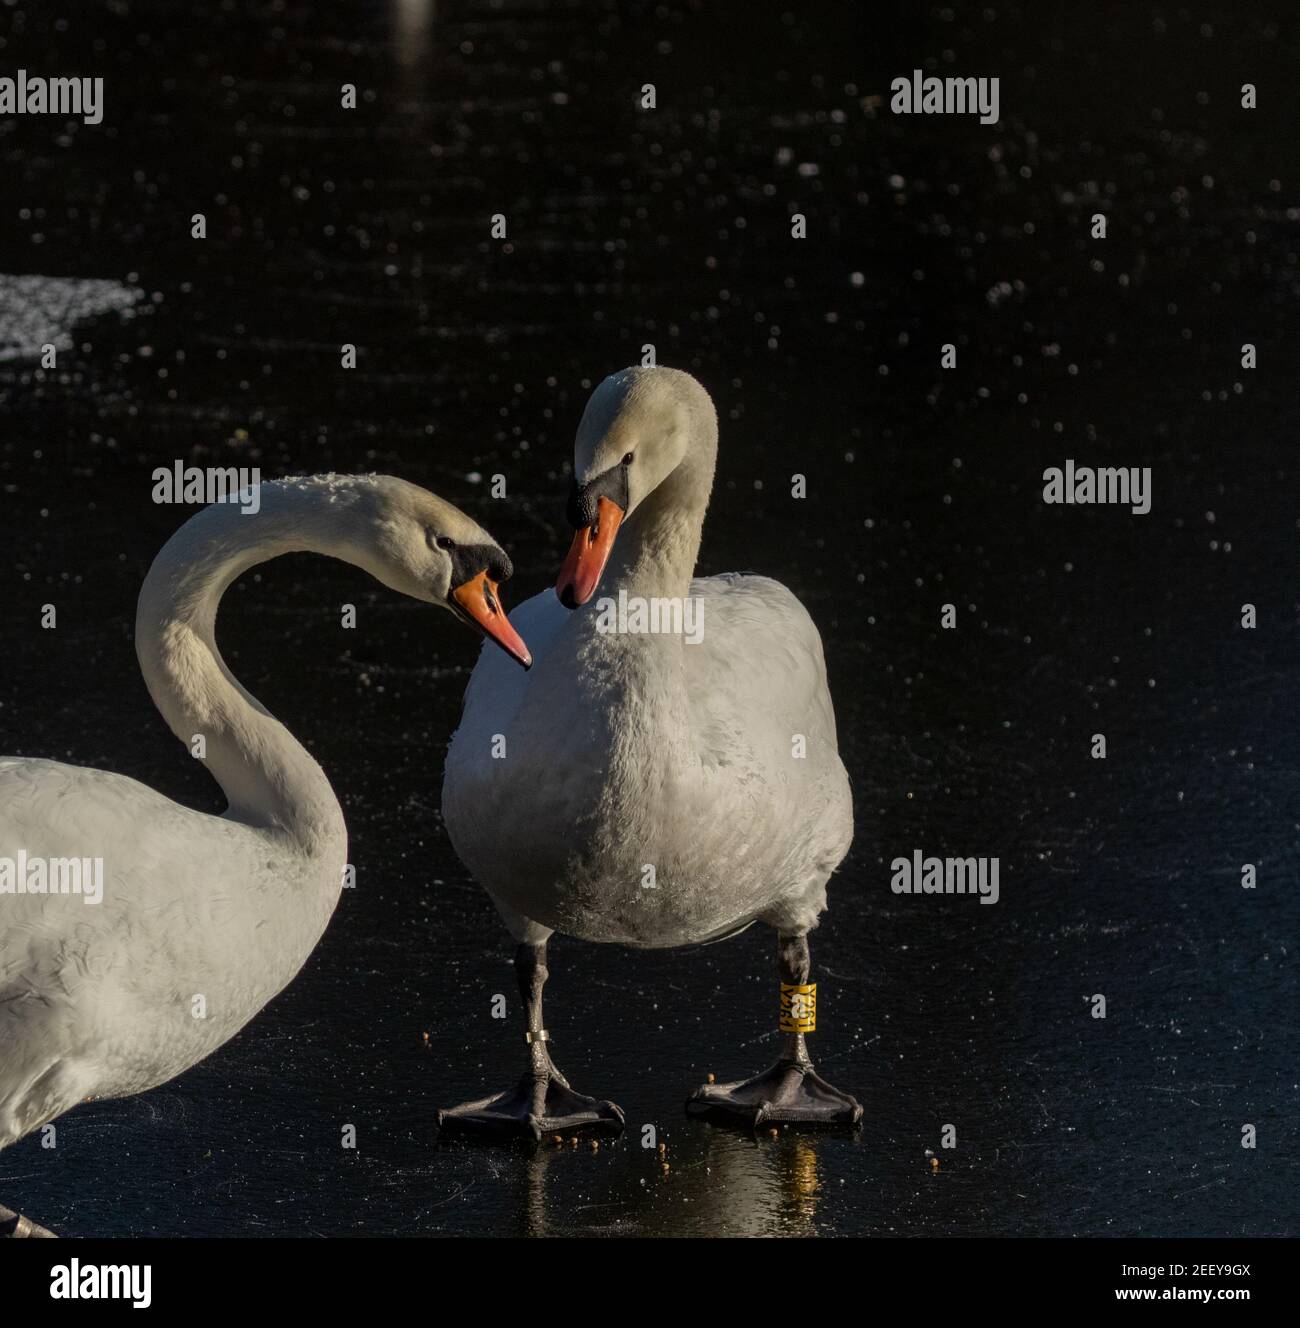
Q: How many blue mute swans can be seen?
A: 0